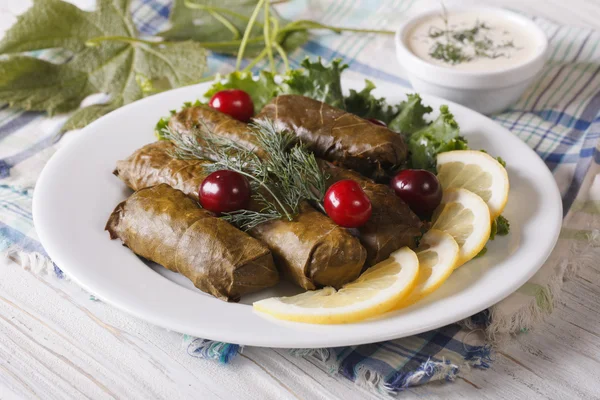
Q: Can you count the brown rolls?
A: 6